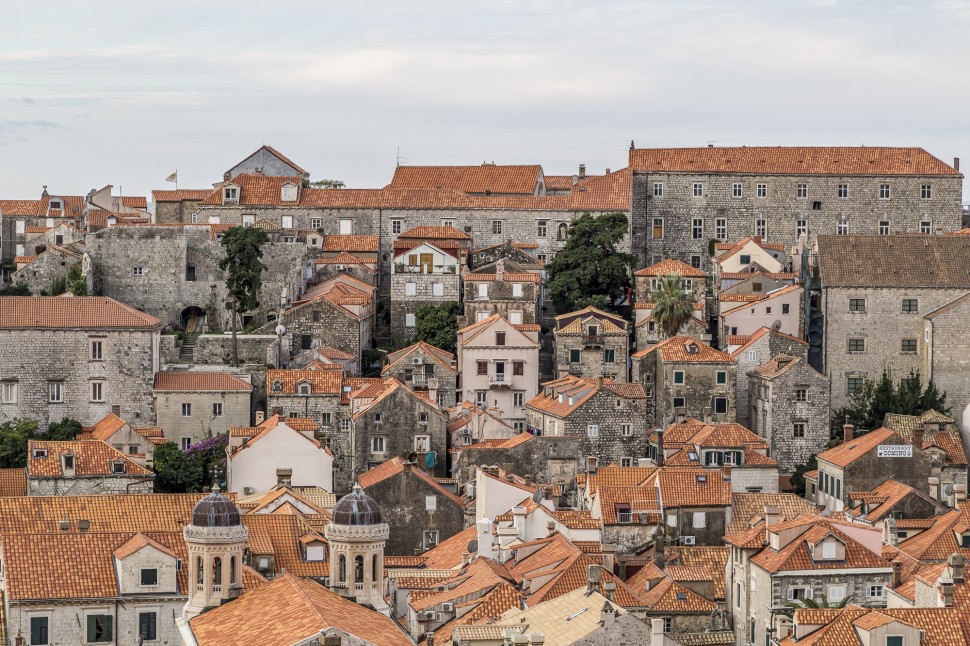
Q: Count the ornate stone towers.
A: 2